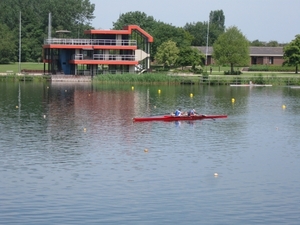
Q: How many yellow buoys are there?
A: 5